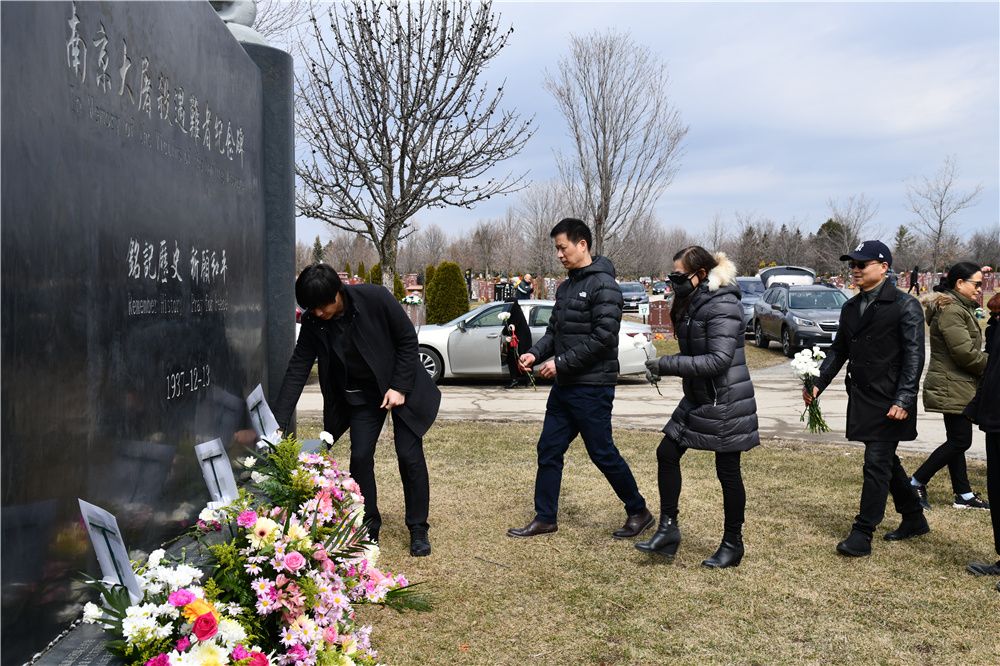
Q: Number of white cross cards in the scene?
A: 3